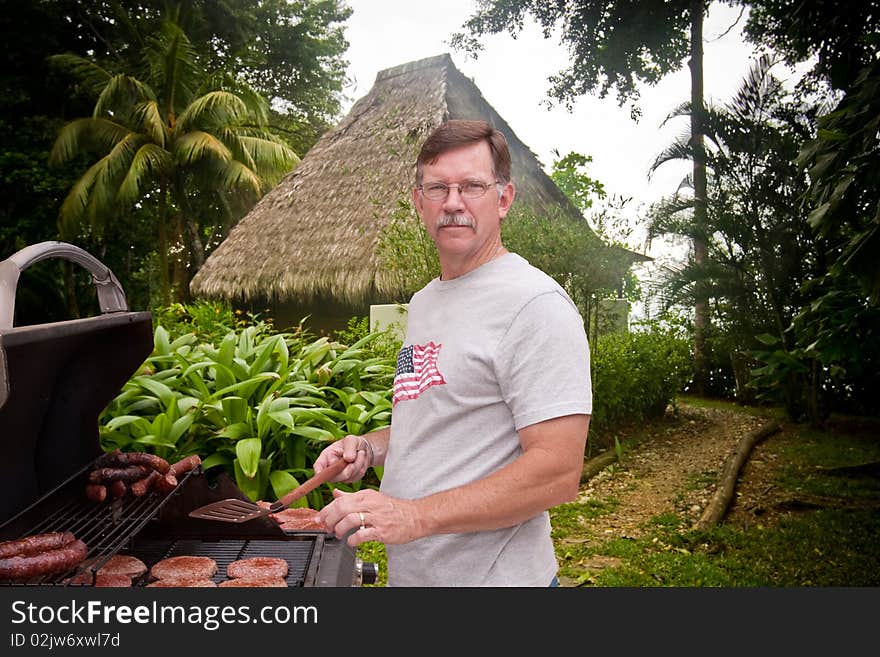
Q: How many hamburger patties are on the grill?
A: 6